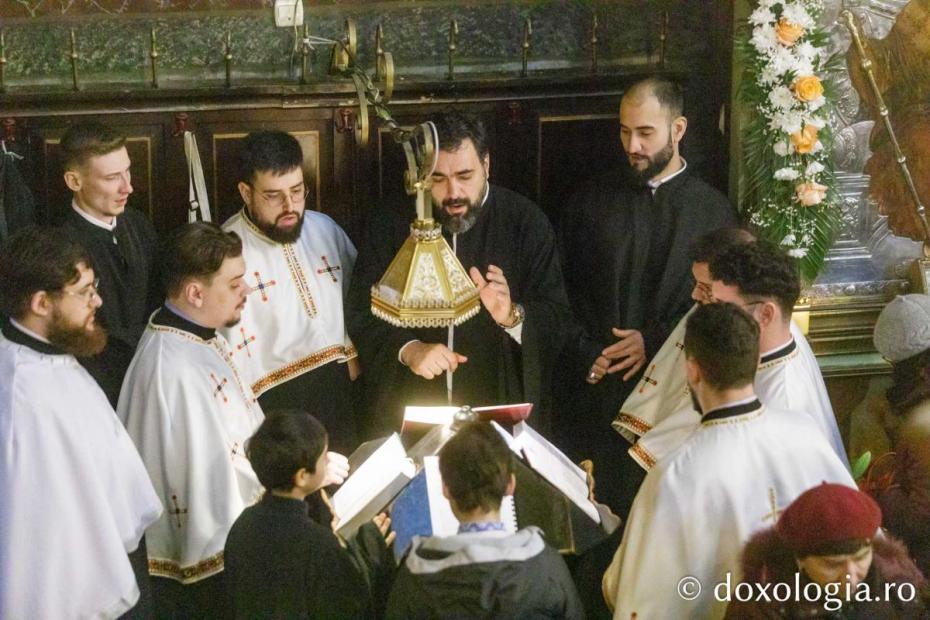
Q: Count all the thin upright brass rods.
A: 10